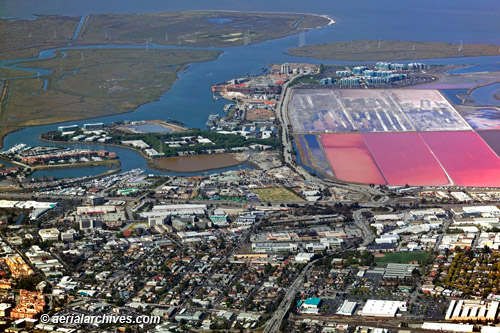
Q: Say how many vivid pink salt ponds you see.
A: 3